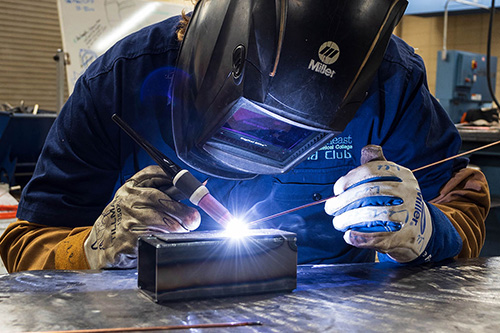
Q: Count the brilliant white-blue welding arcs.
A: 1